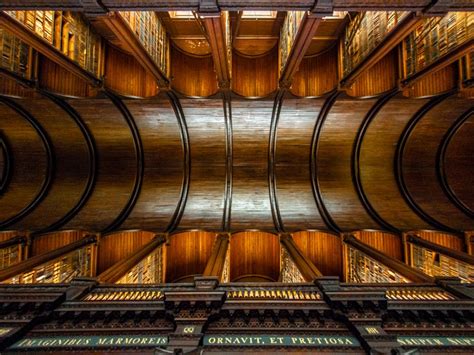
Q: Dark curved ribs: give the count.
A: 11